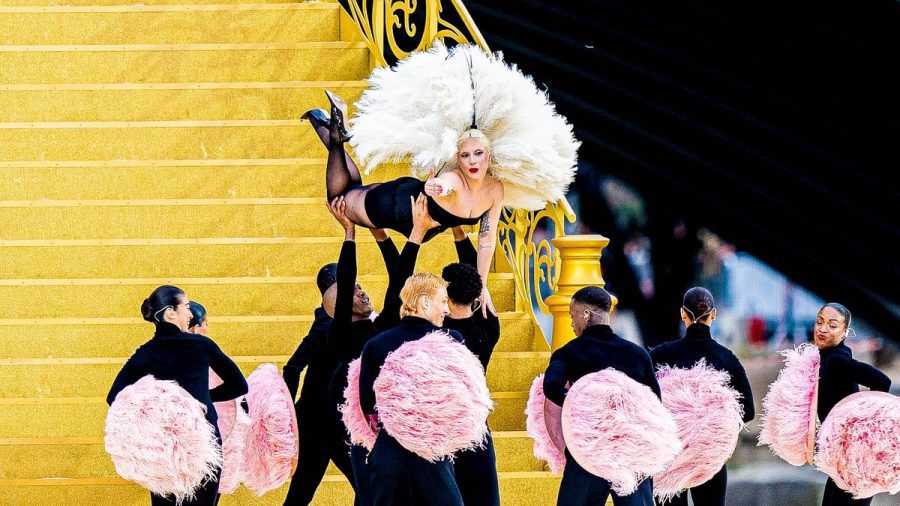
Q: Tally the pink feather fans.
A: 10